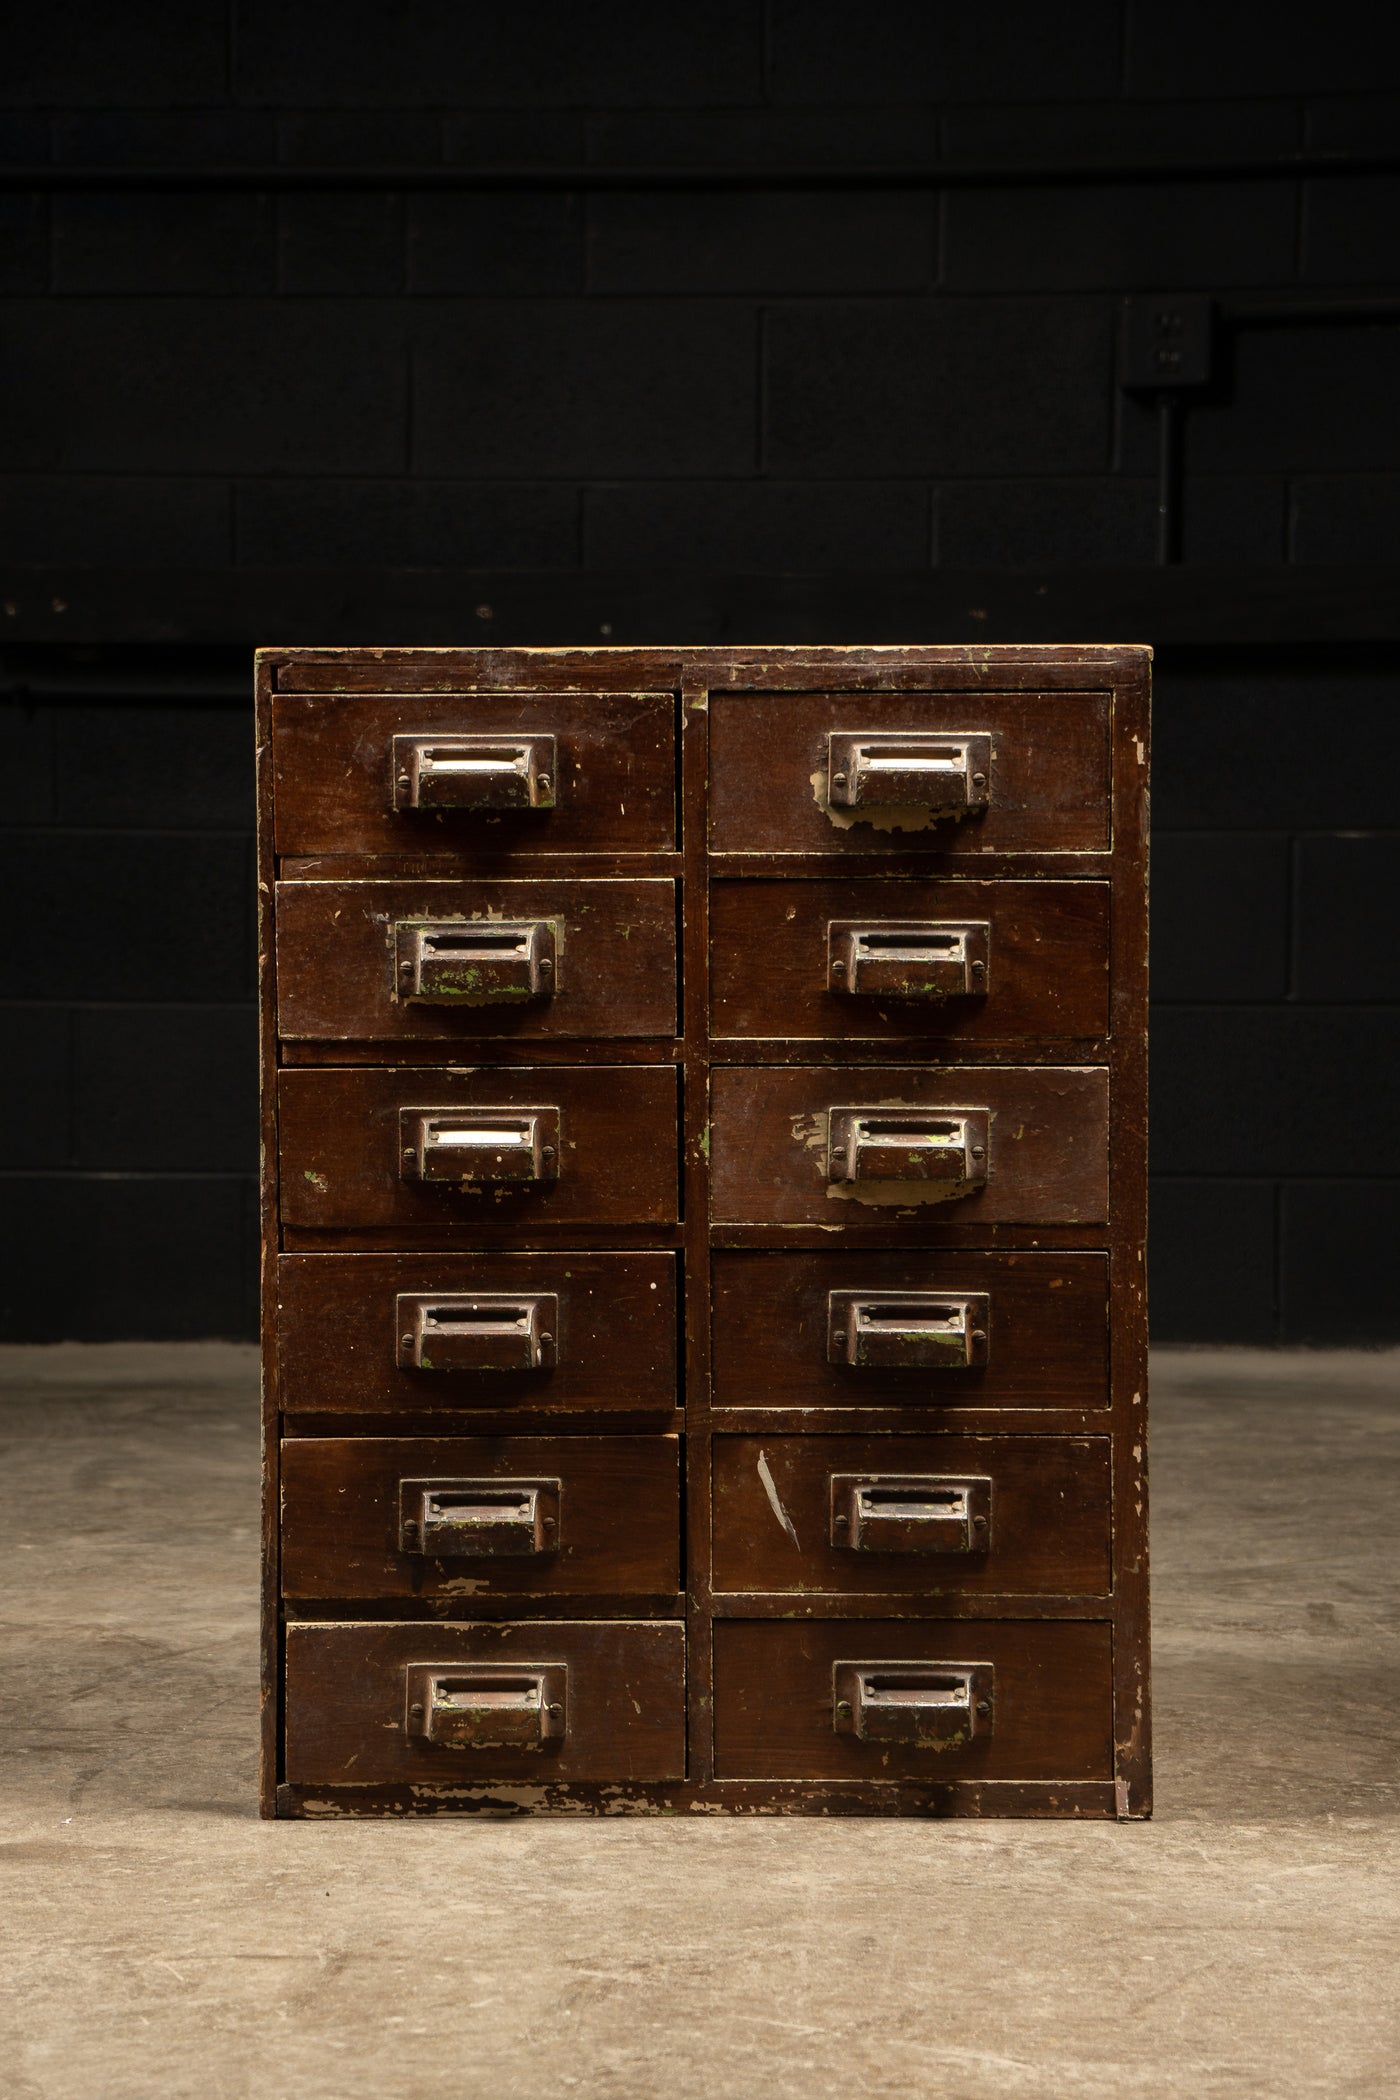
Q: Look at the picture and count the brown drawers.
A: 12